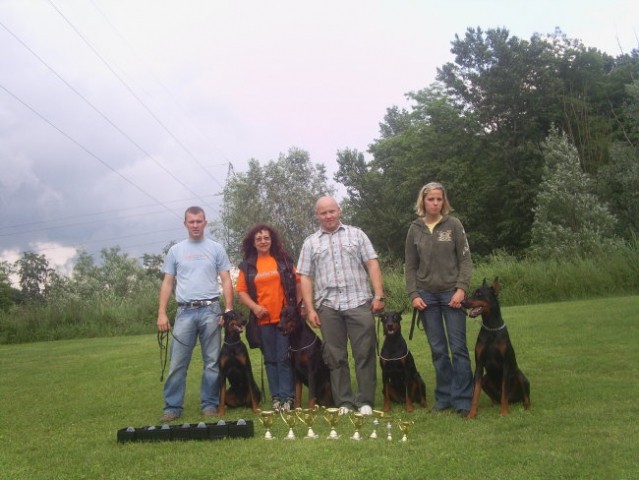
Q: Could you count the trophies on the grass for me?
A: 8